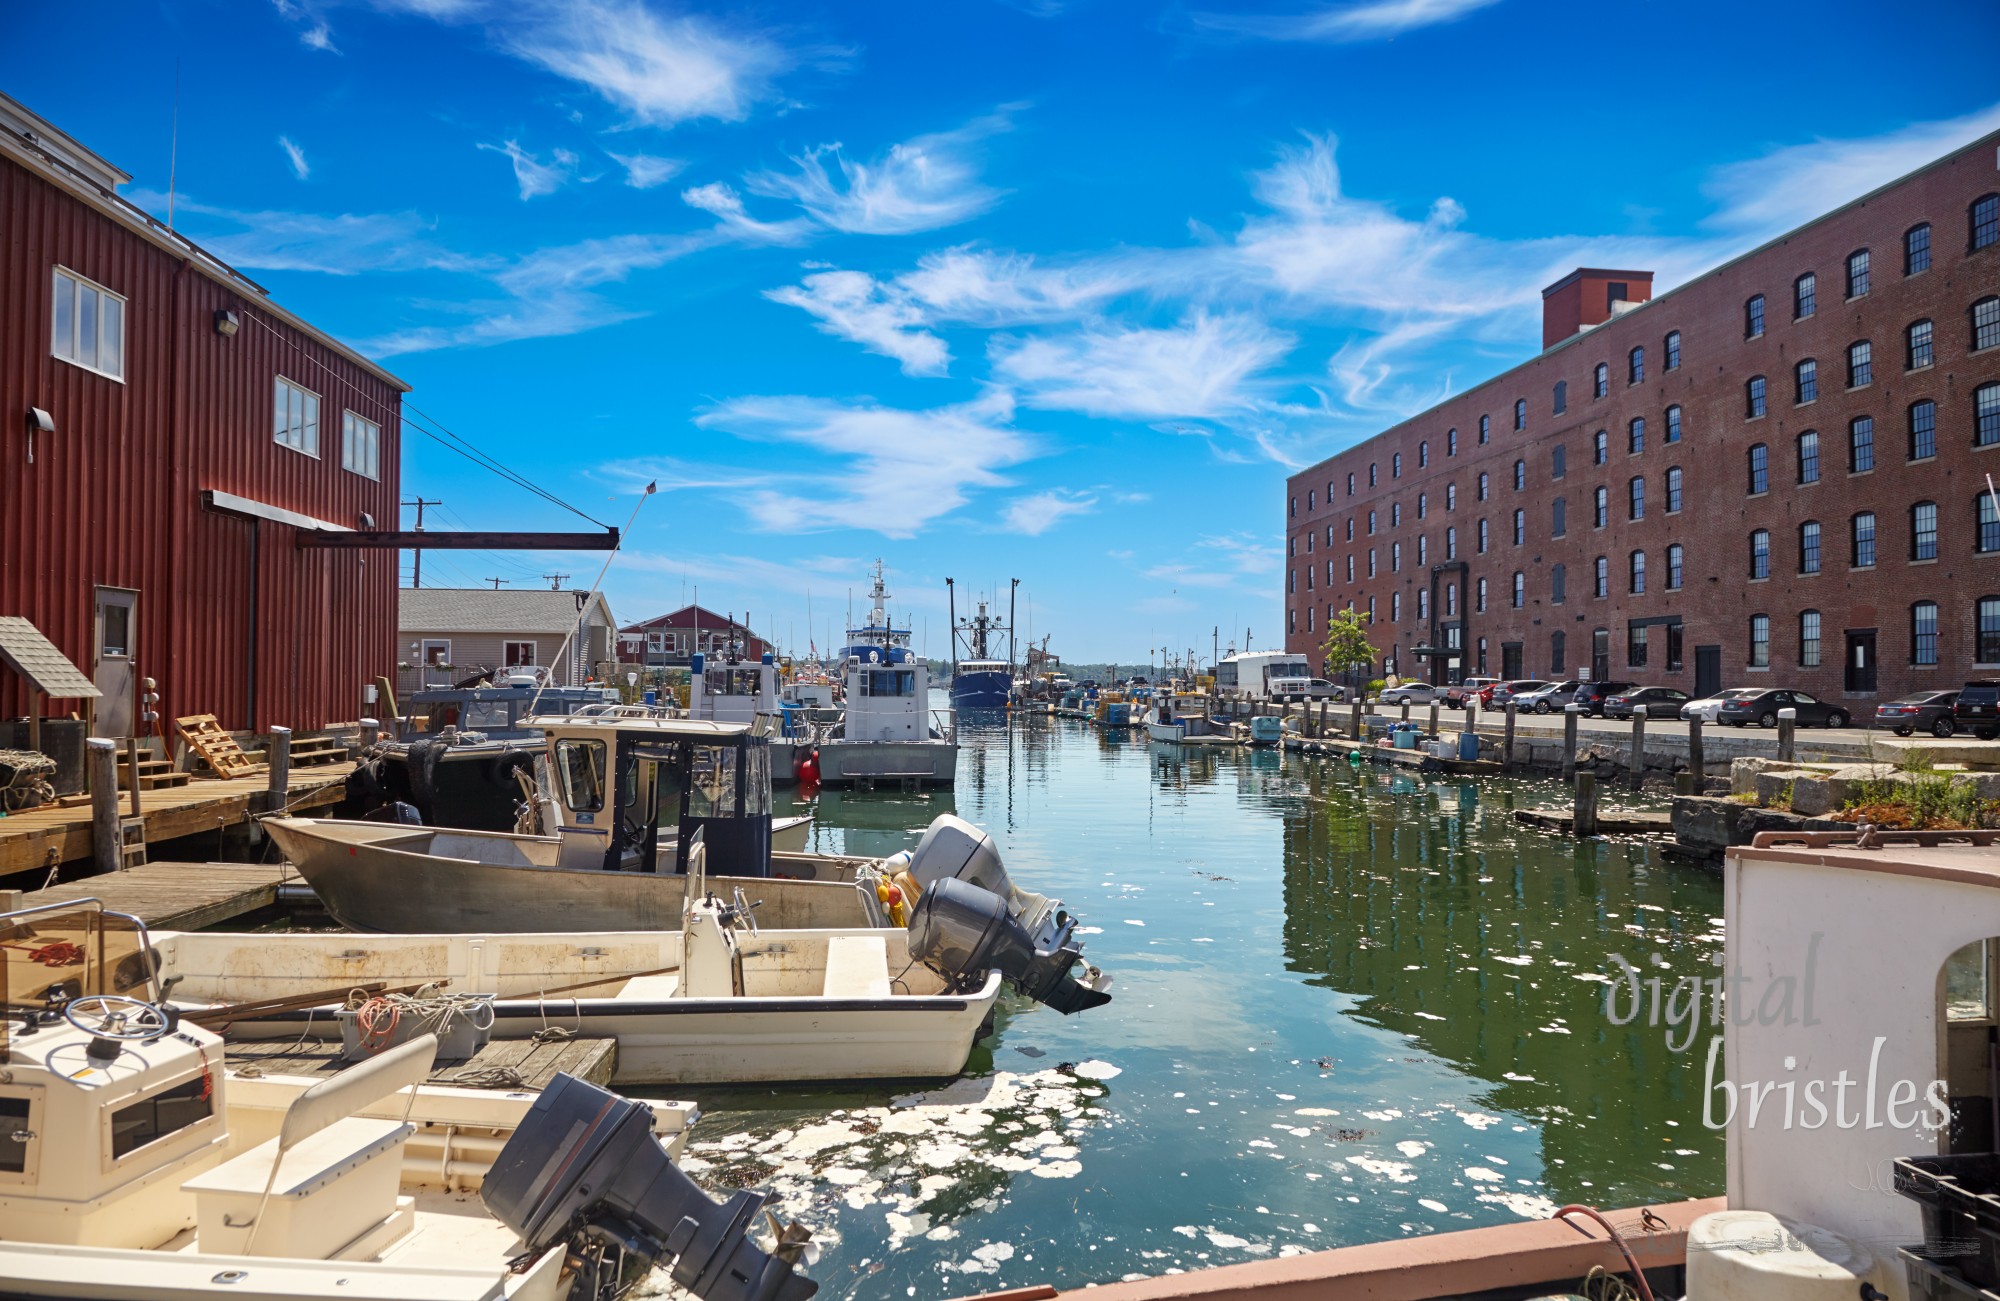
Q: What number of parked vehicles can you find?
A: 14